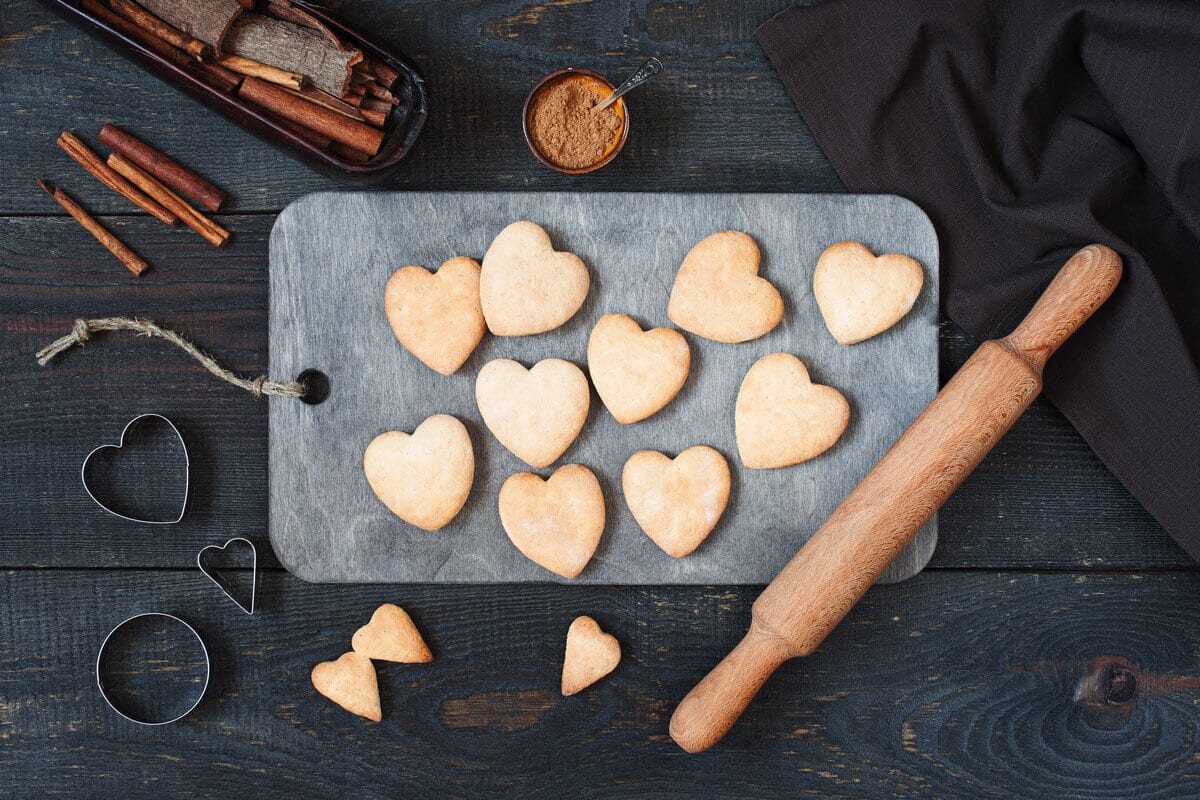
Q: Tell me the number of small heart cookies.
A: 3